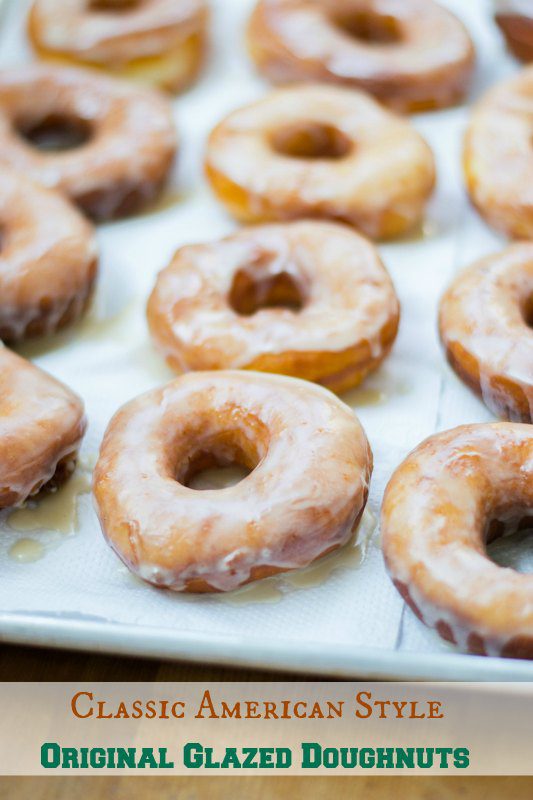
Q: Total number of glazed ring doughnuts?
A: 12